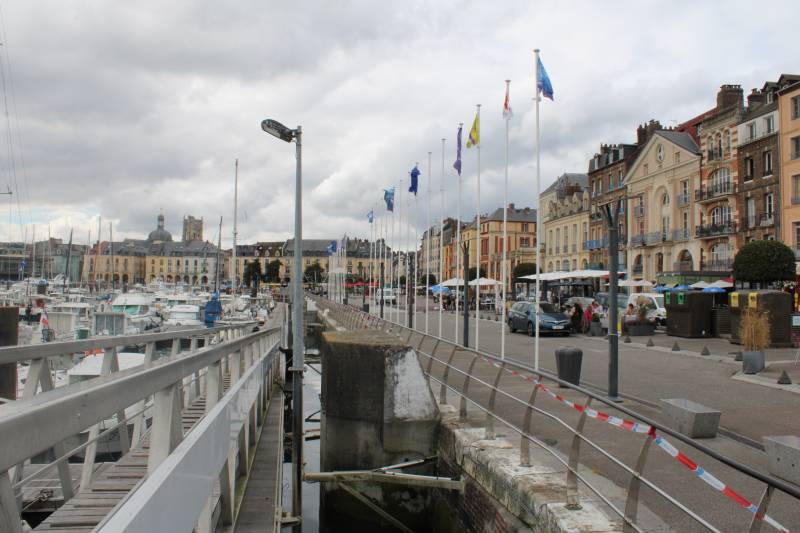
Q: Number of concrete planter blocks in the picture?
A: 2